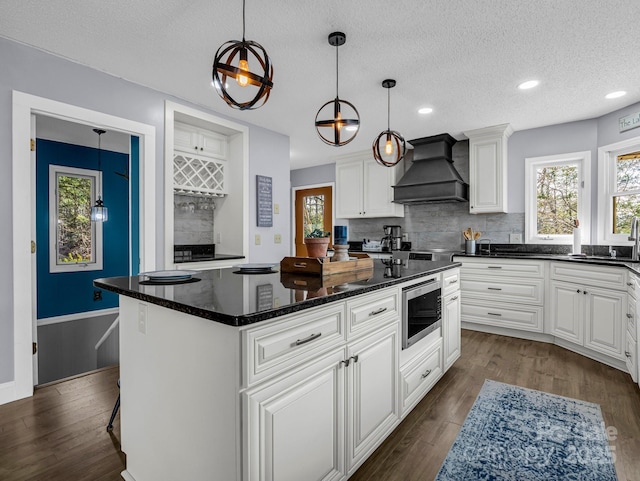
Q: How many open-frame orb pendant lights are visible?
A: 3